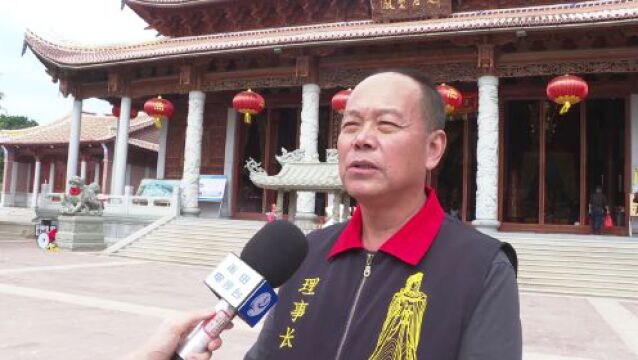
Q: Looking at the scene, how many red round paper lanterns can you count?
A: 6